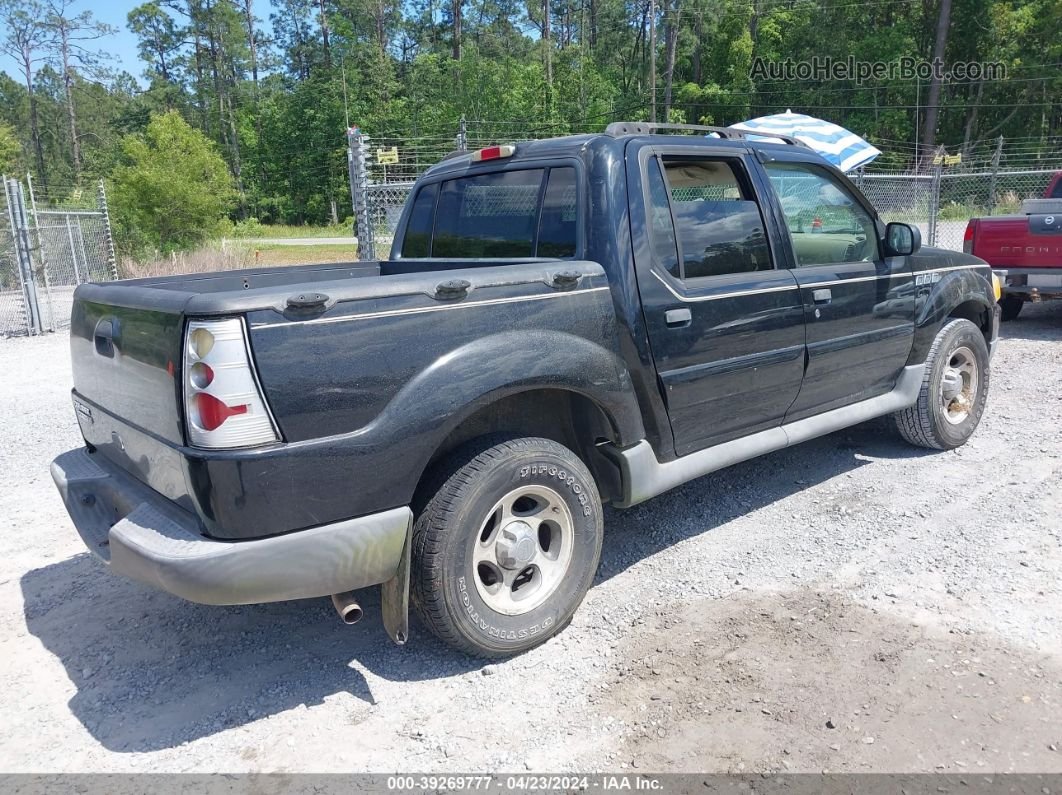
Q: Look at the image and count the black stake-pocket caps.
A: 3